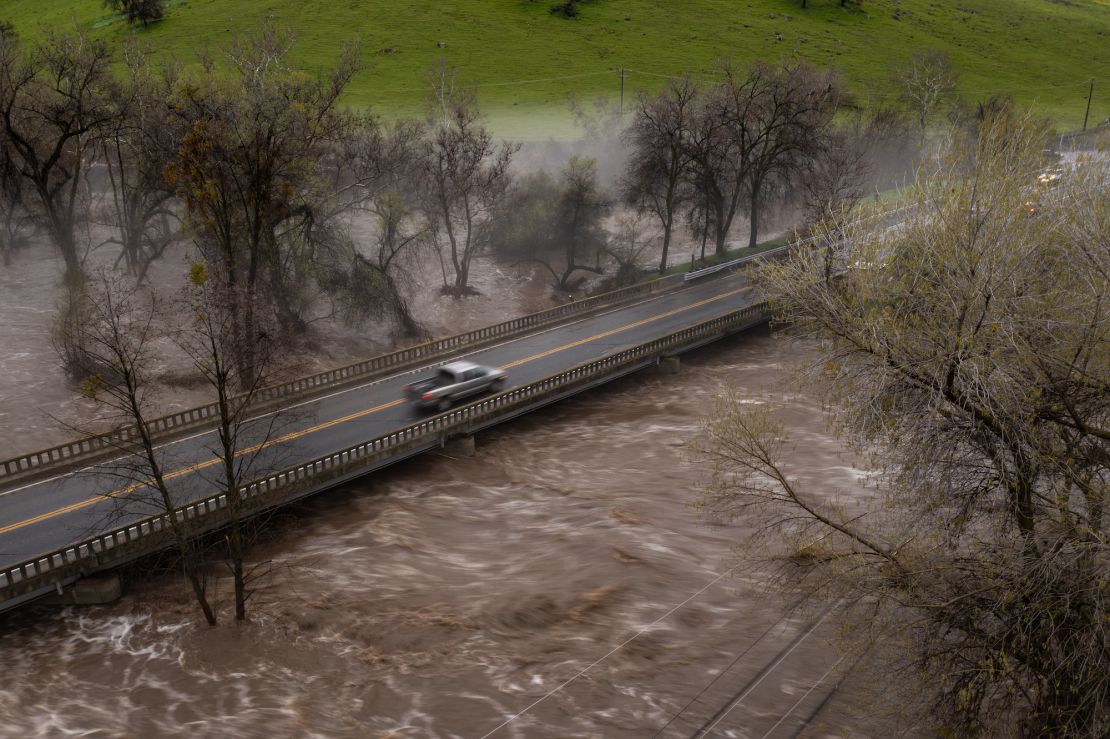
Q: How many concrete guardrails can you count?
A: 2